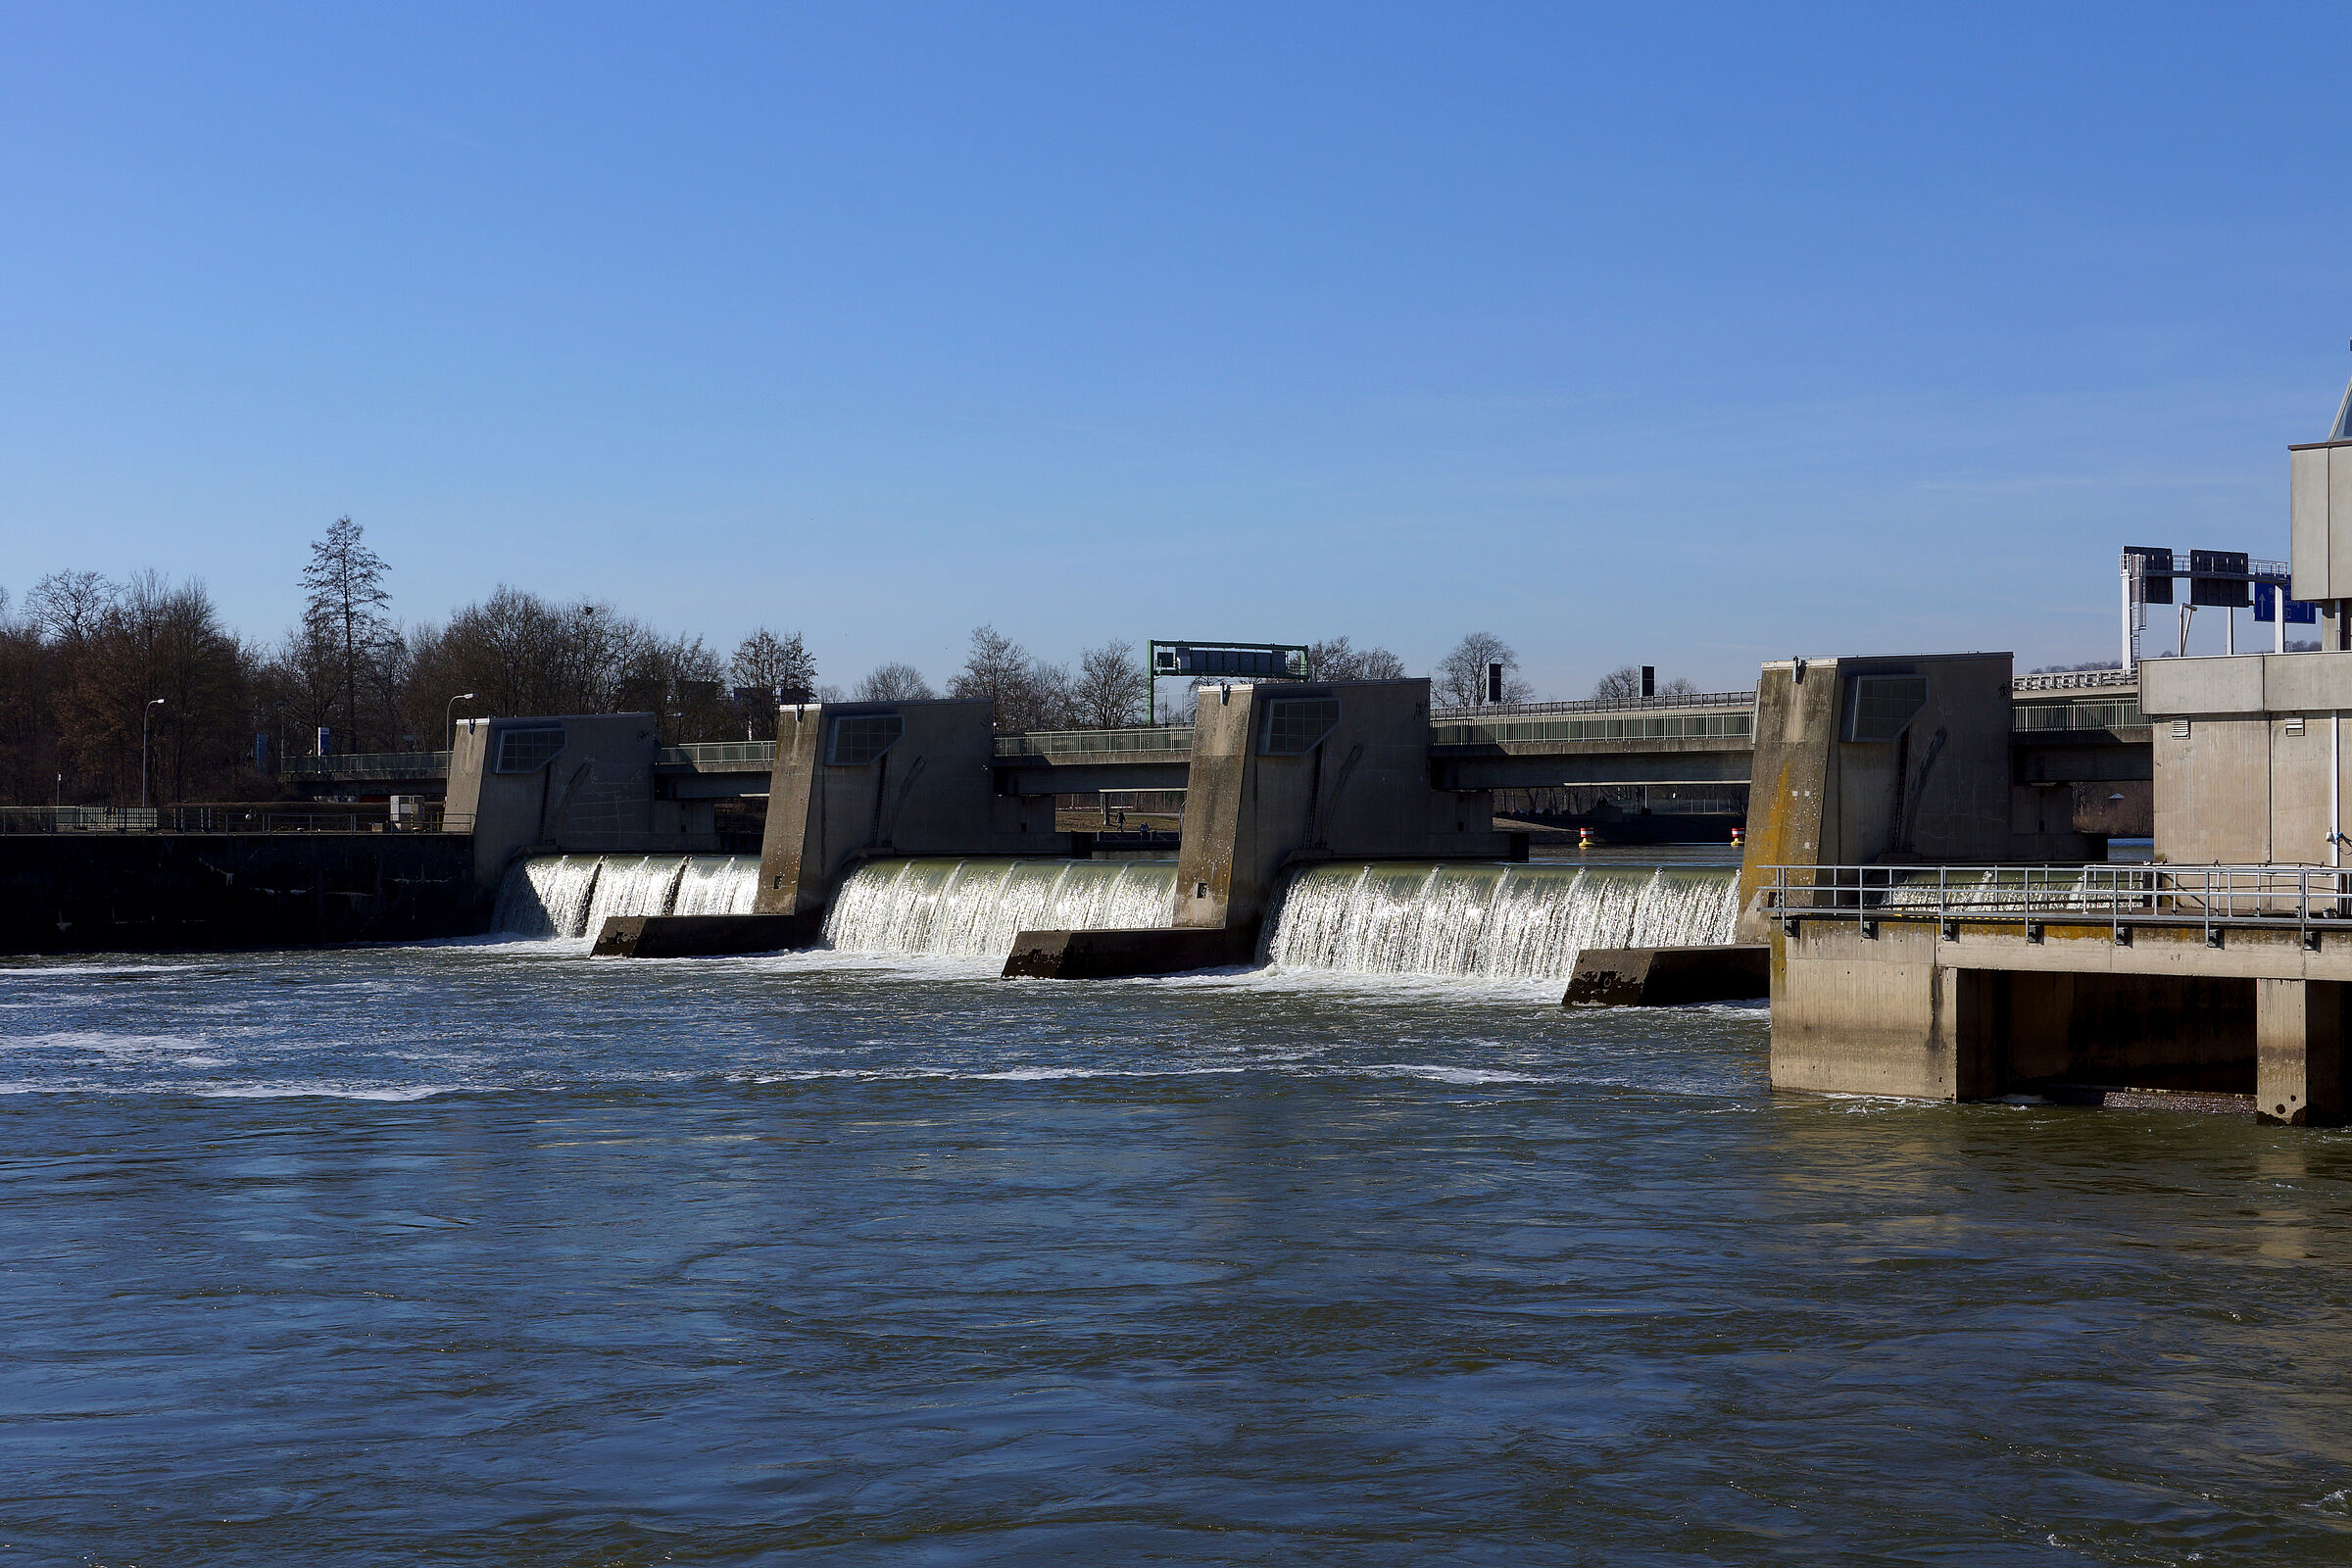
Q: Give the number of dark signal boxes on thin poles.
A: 2